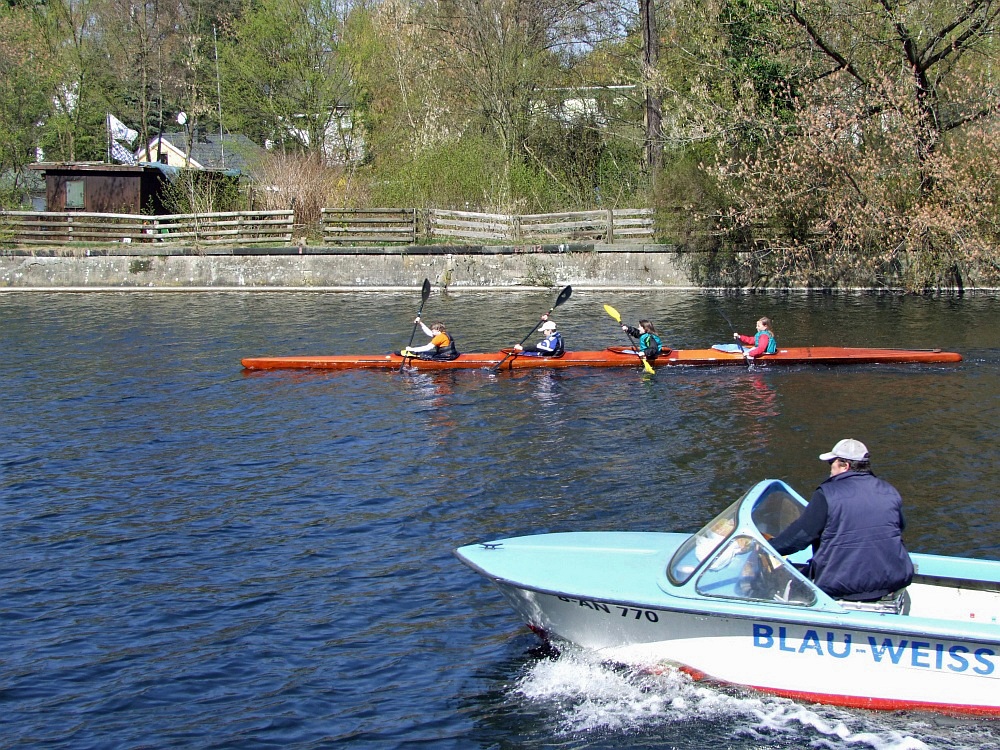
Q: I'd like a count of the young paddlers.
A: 4